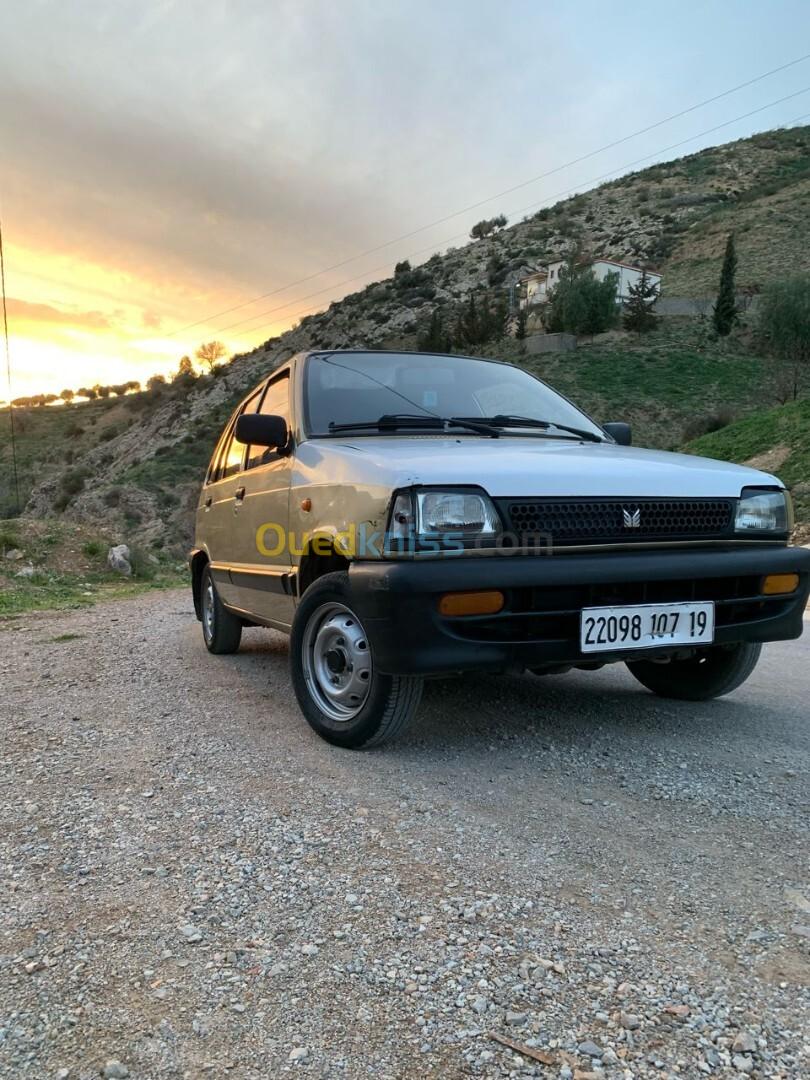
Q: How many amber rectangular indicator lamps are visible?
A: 2